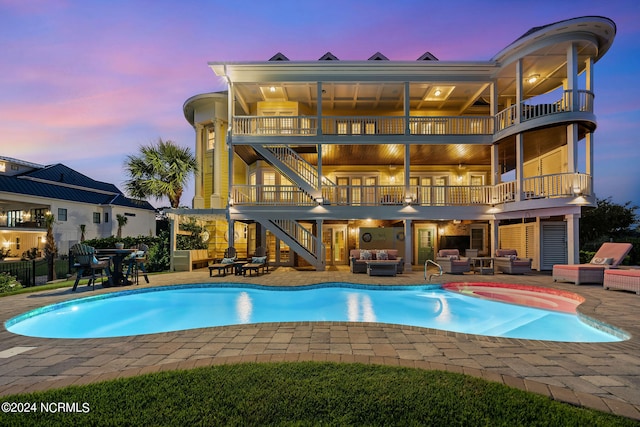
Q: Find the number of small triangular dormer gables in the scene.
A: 4